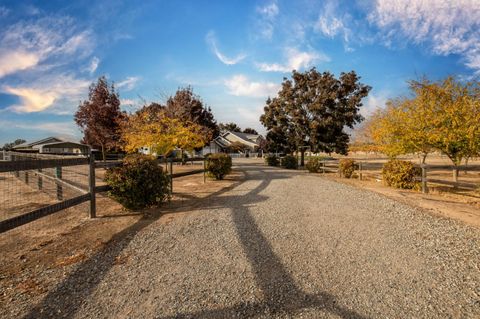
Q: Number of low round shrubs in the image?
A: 7